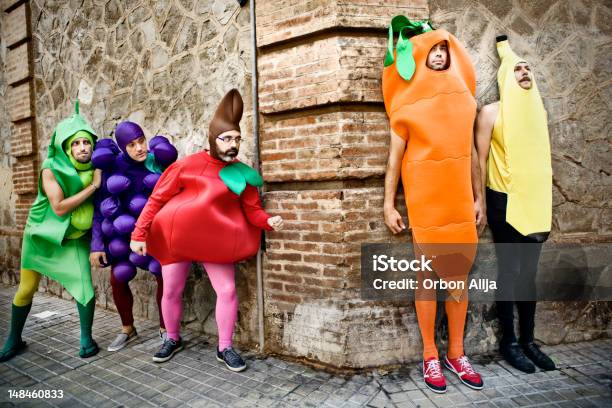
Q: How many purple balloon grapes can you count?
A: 14